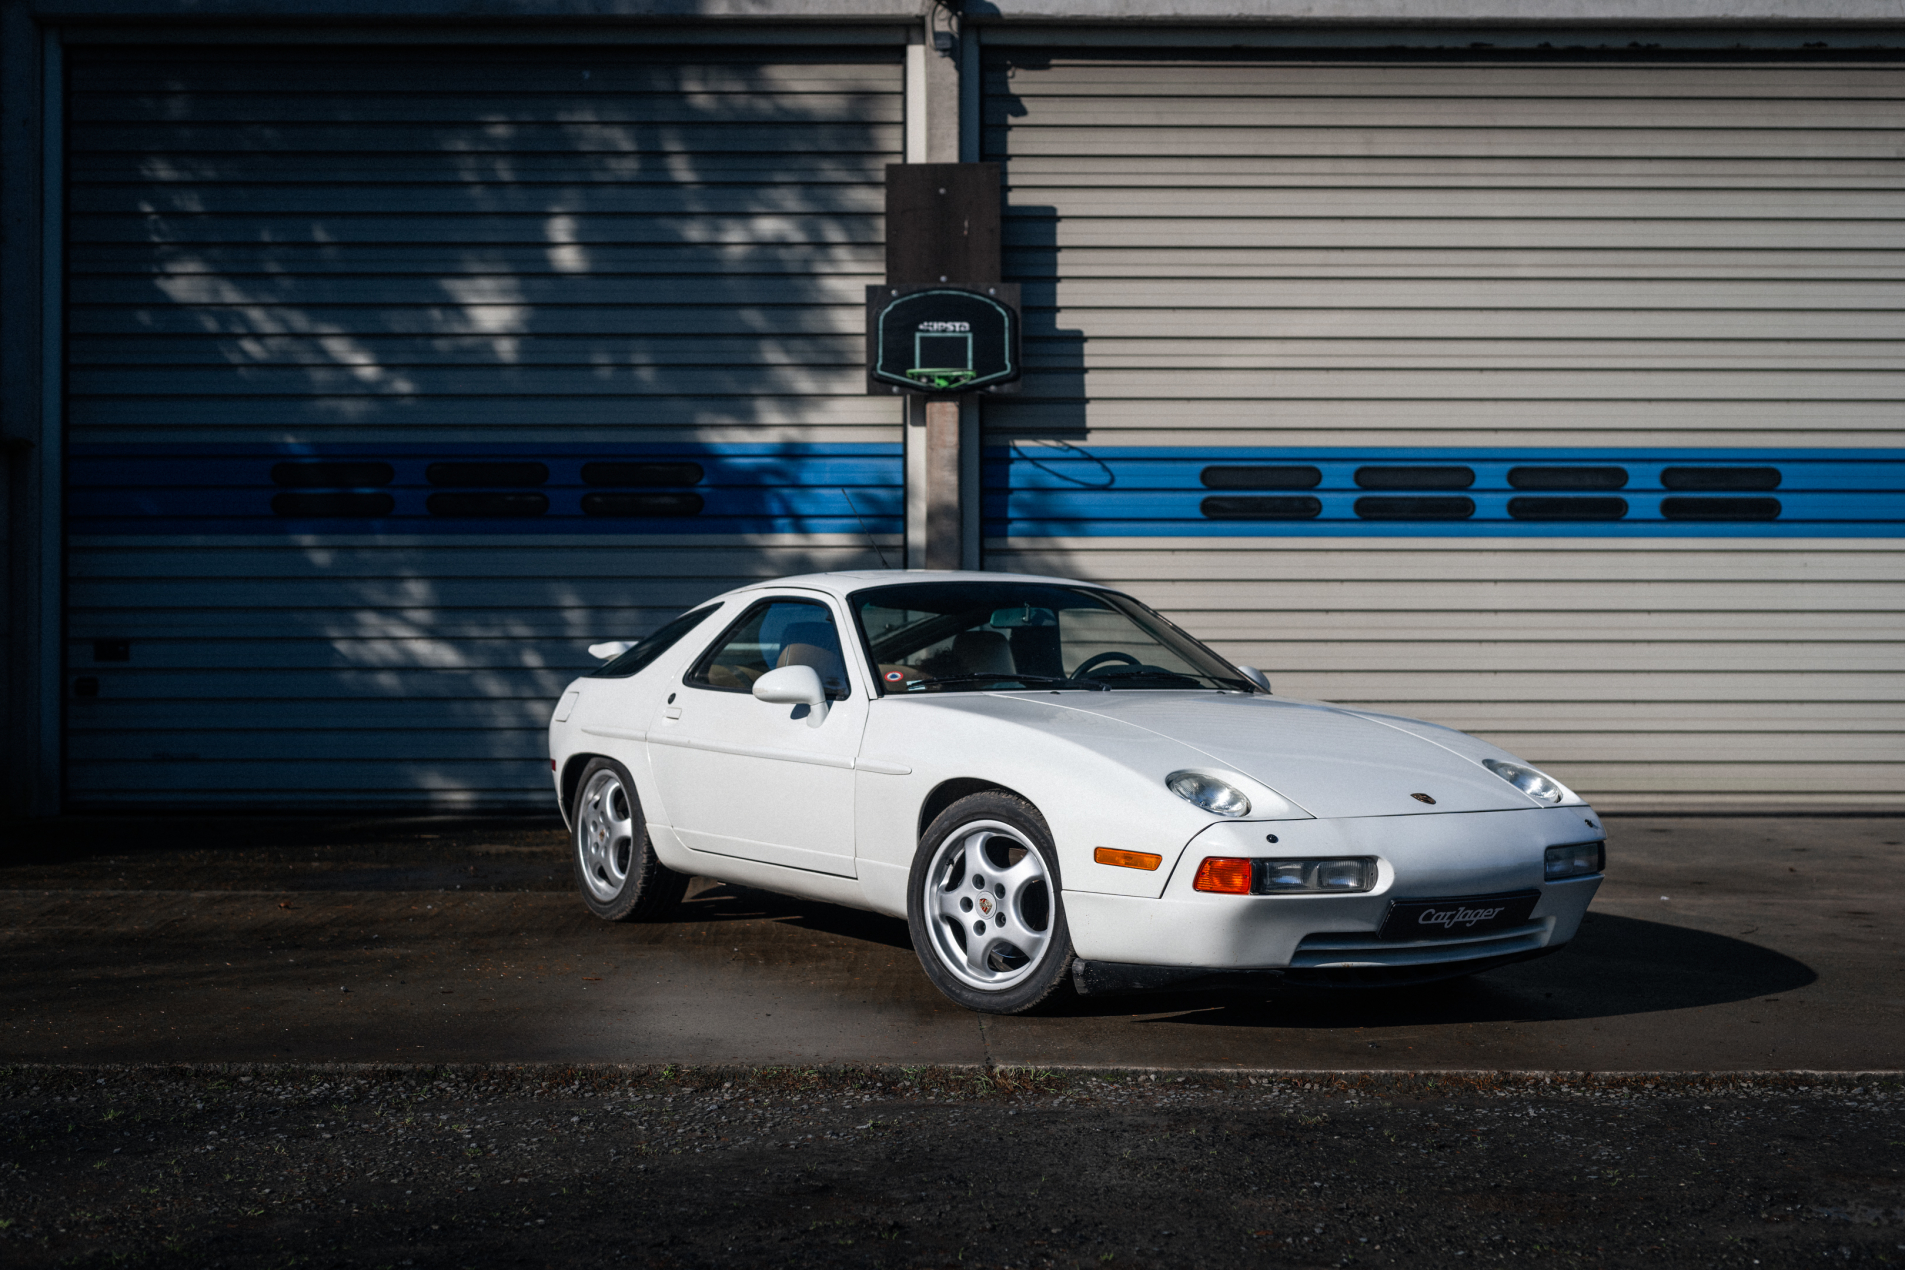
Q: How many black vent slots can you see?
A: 14